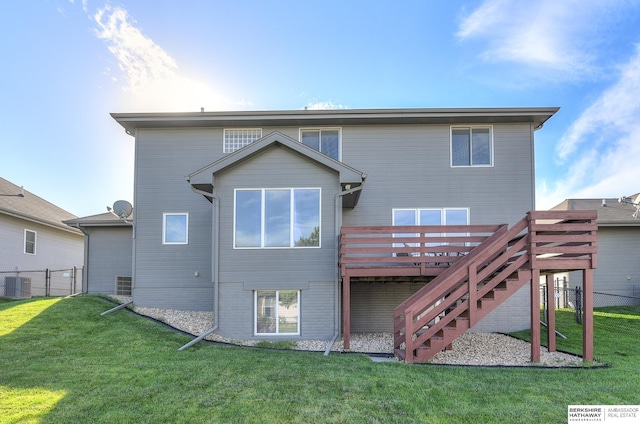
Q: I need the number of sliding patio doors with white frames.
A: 1